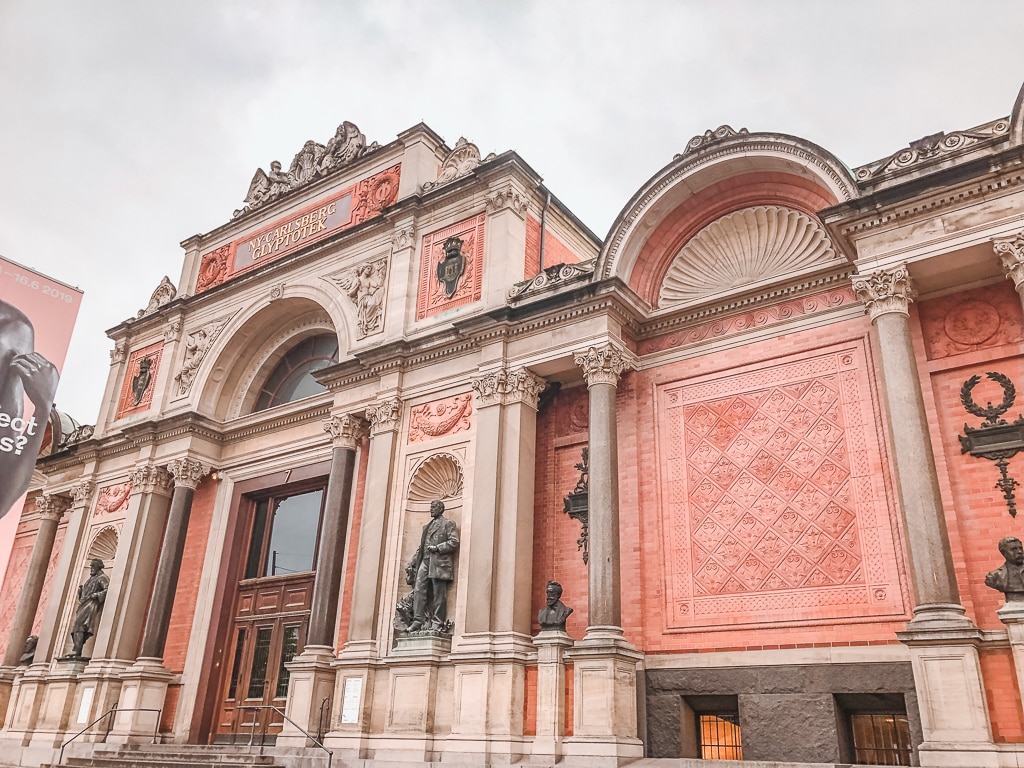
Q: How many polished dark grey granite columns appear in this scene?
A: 2